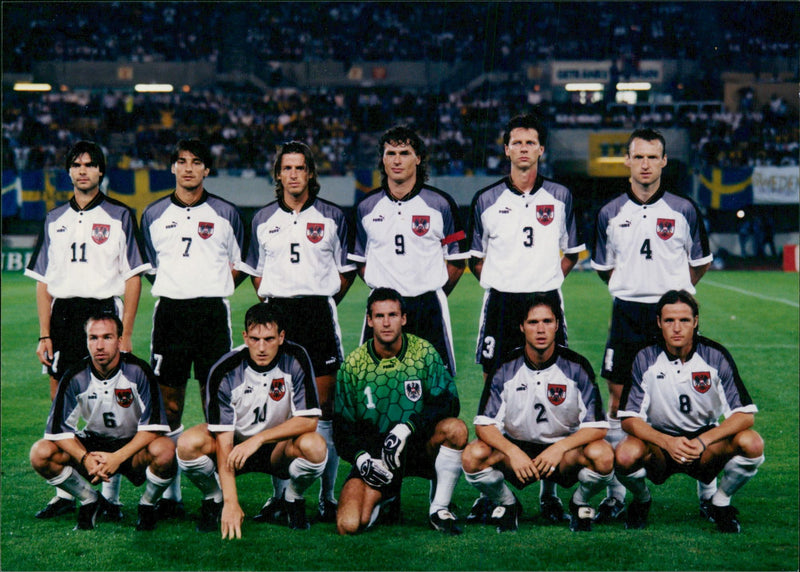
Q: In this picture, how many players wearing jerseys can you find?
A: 11